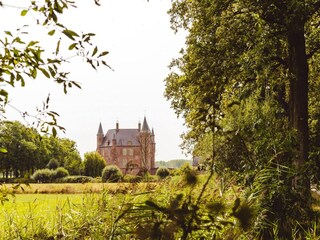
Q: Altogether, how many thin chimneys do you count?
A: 2